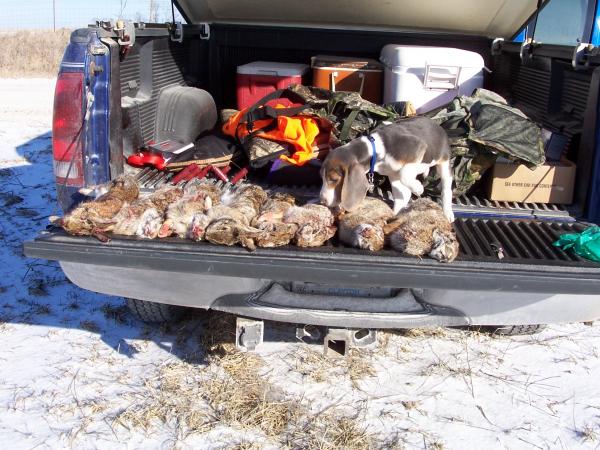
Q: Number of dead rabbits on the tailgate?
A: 8